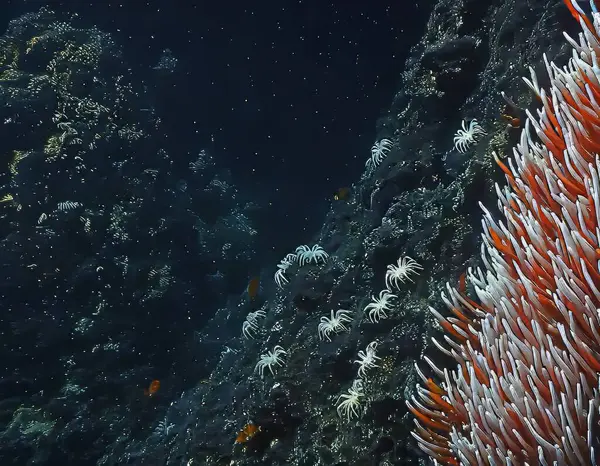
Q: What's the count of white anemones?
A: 11